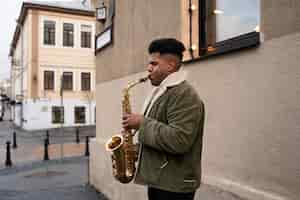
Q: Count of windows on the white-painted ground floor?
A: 2